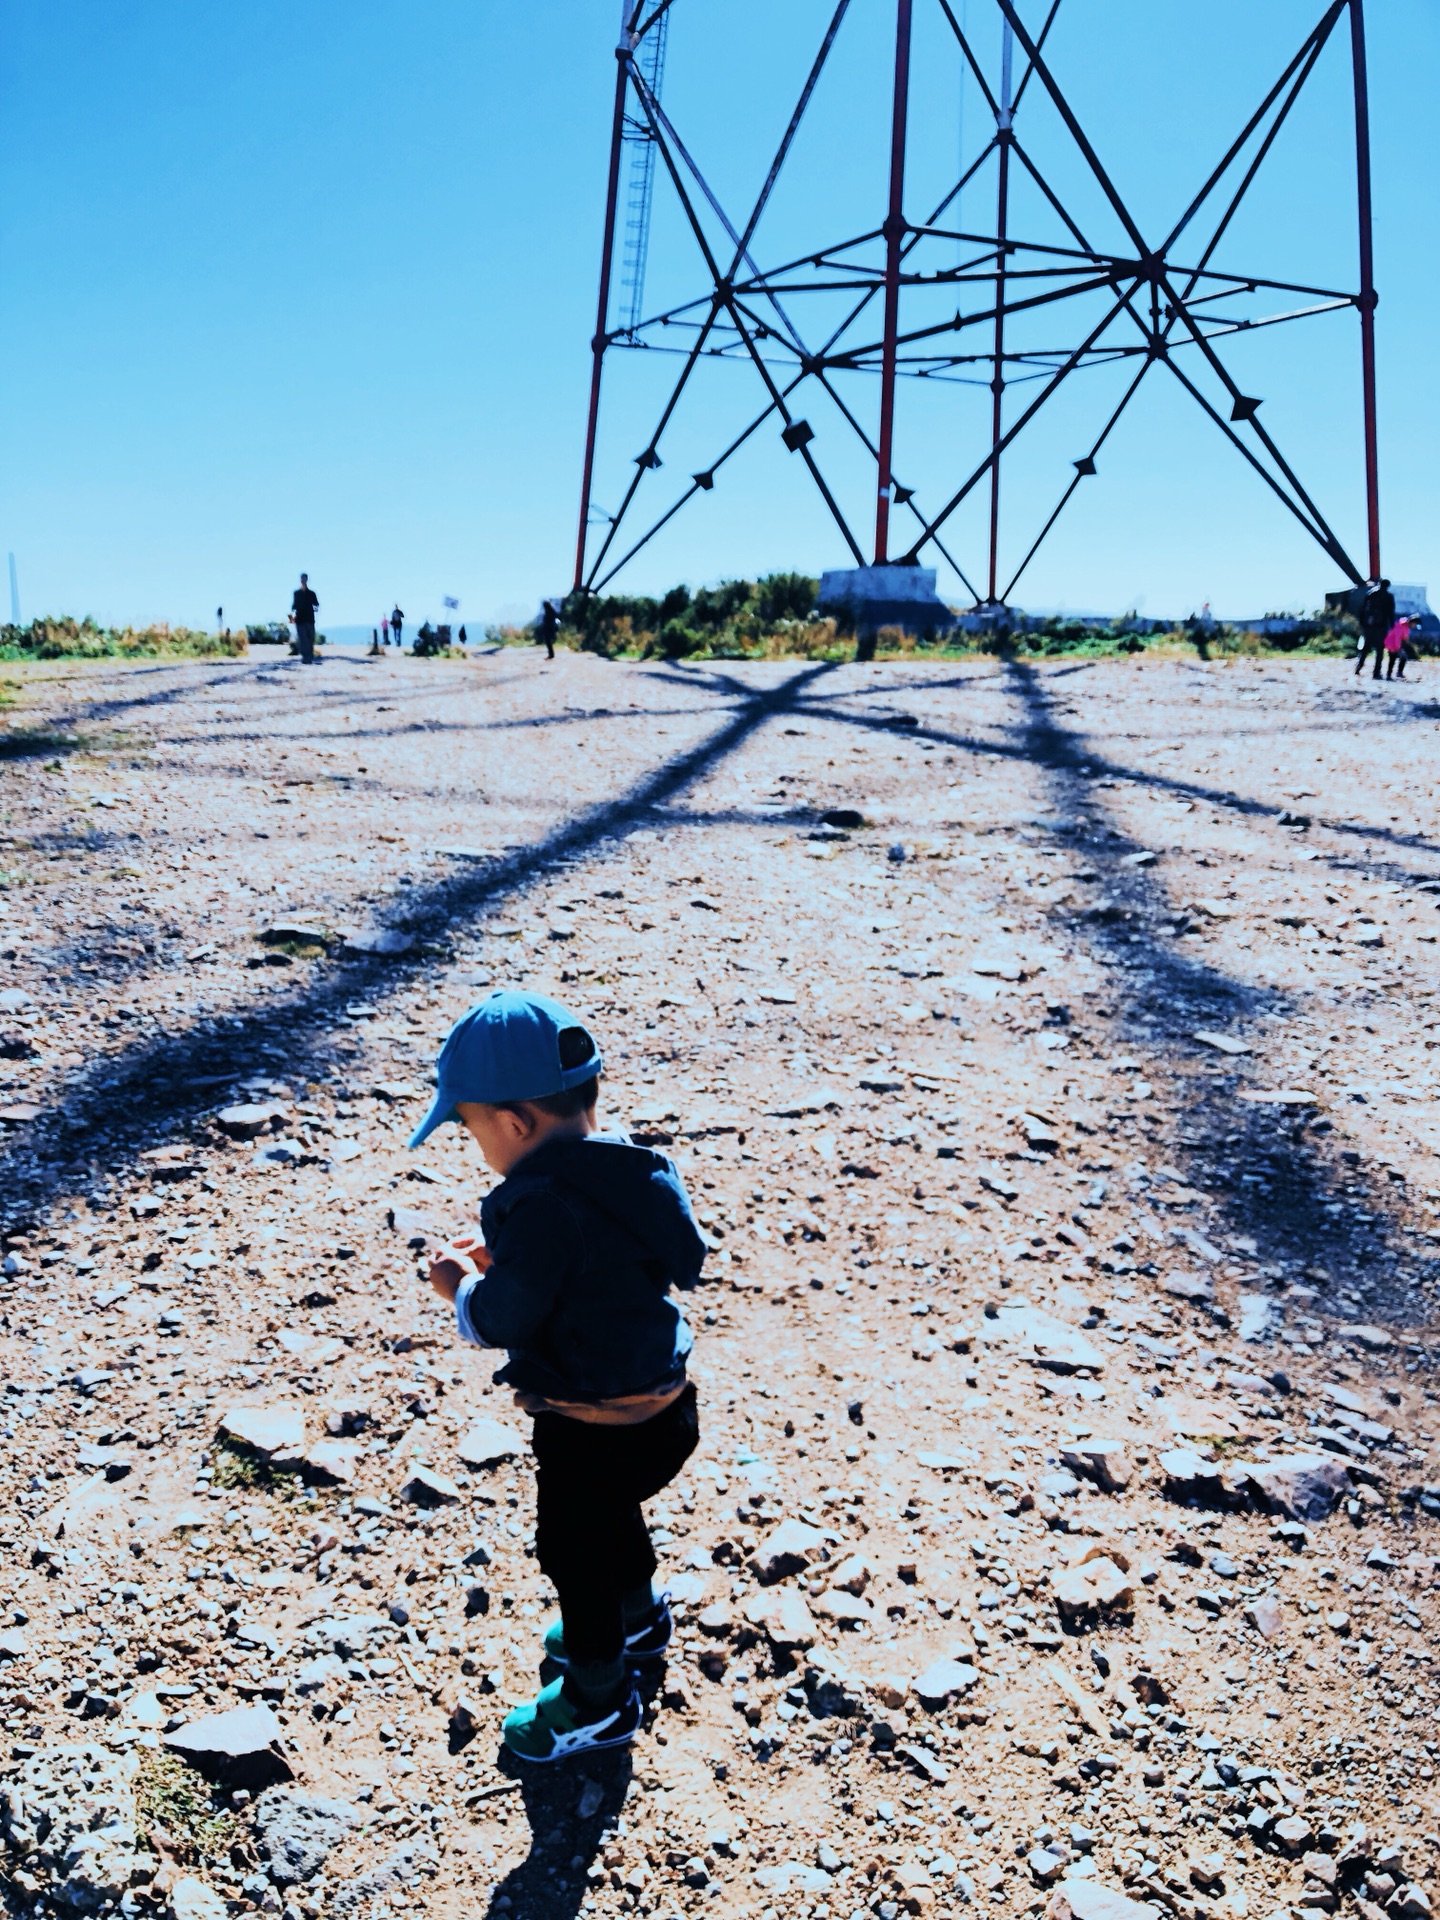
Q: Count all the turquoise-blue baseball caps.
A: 1